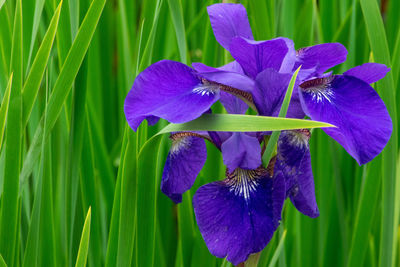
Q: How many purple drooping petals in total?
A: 5